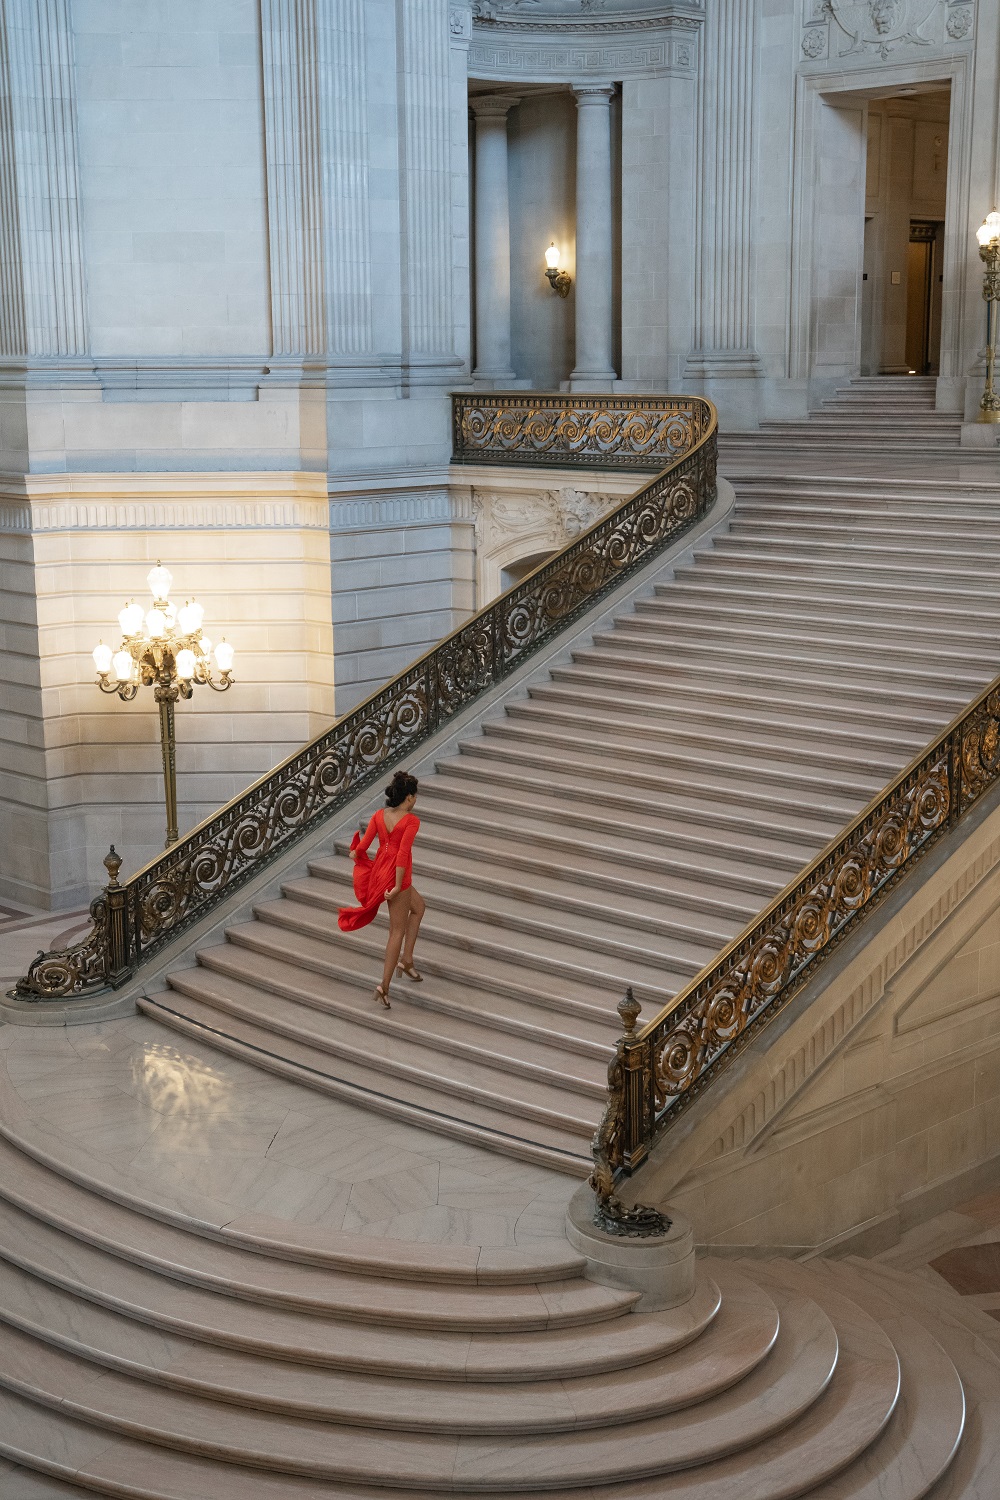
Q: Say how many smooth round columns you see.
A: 2